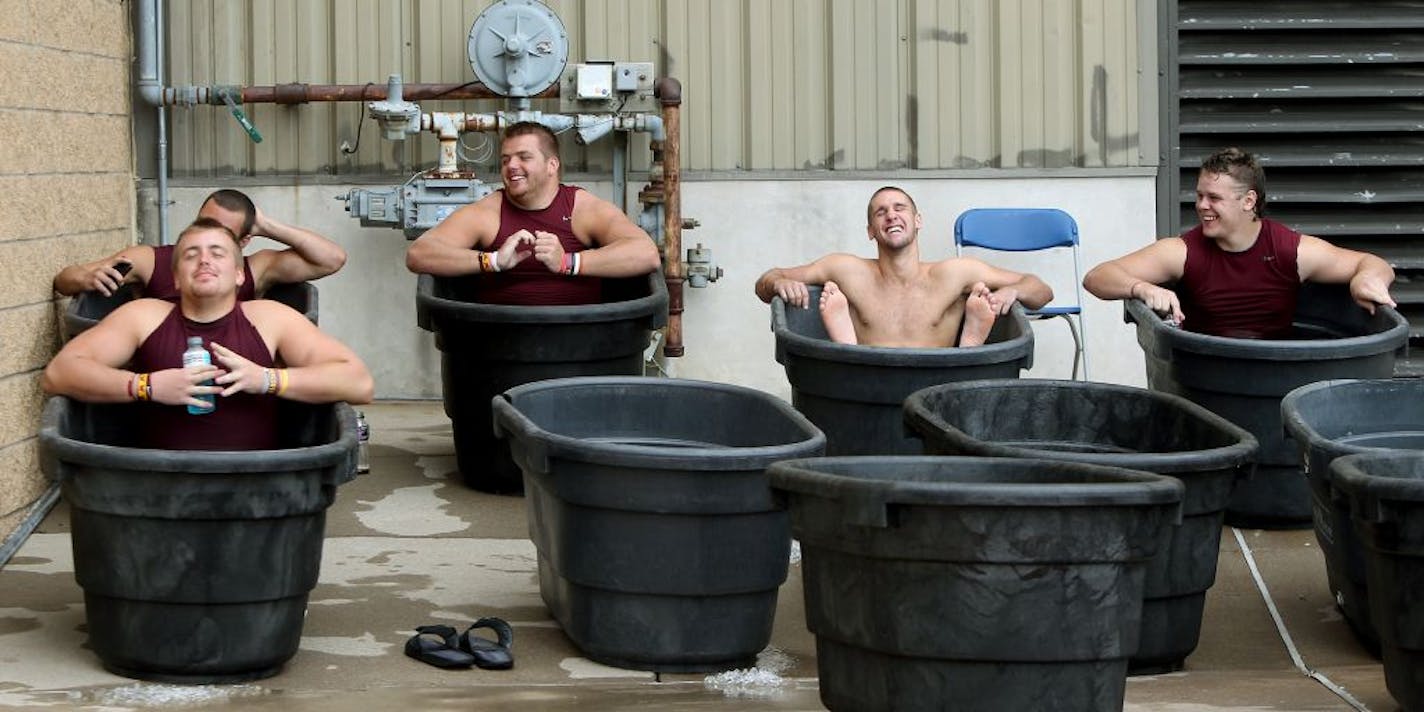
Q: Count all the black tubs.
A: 10